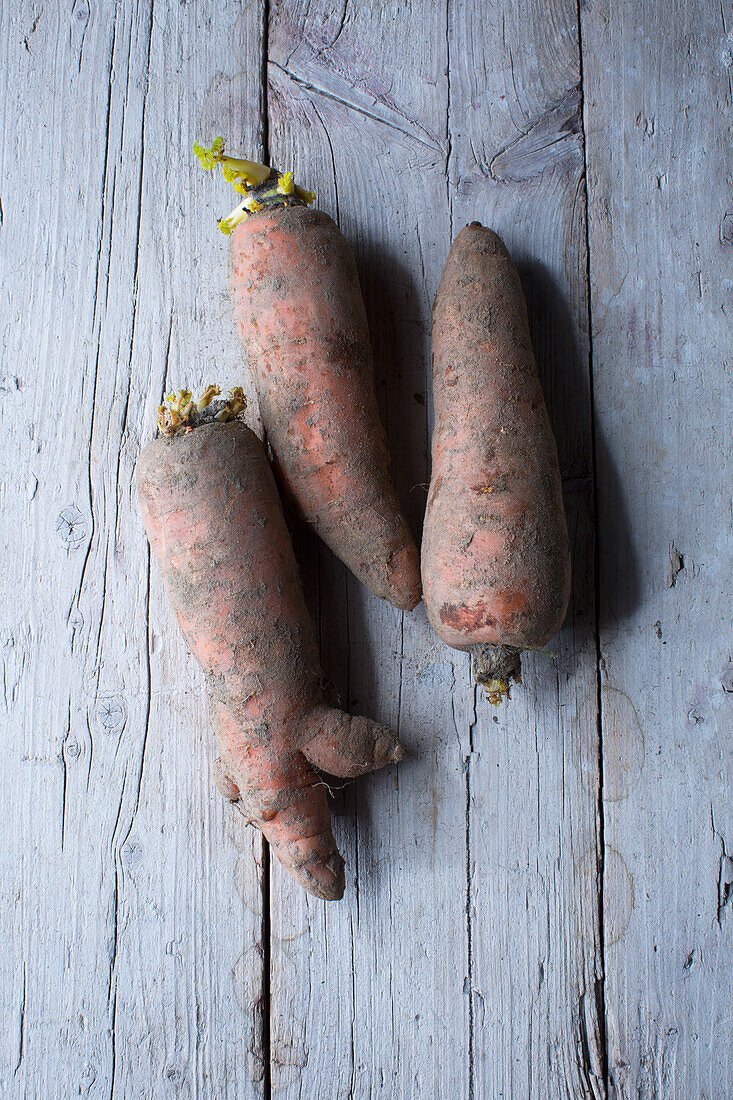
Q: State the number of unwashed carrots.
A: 3